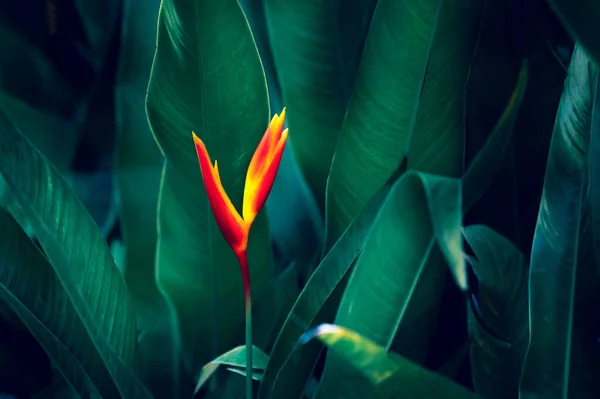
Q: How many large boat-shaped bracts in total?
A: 2